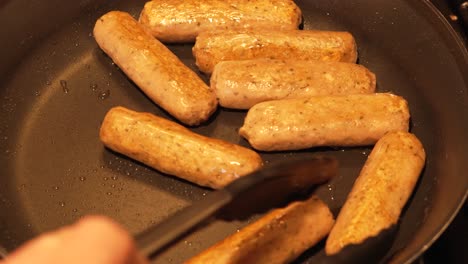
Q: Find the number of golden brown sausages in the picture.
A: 8